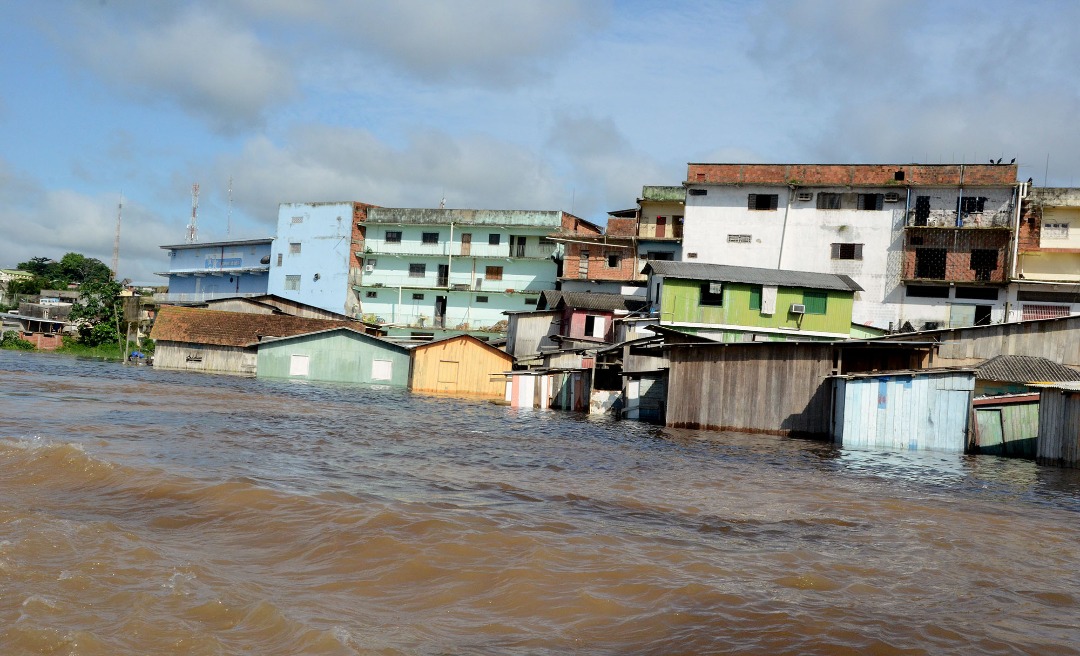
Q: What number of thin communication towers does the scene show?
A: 3